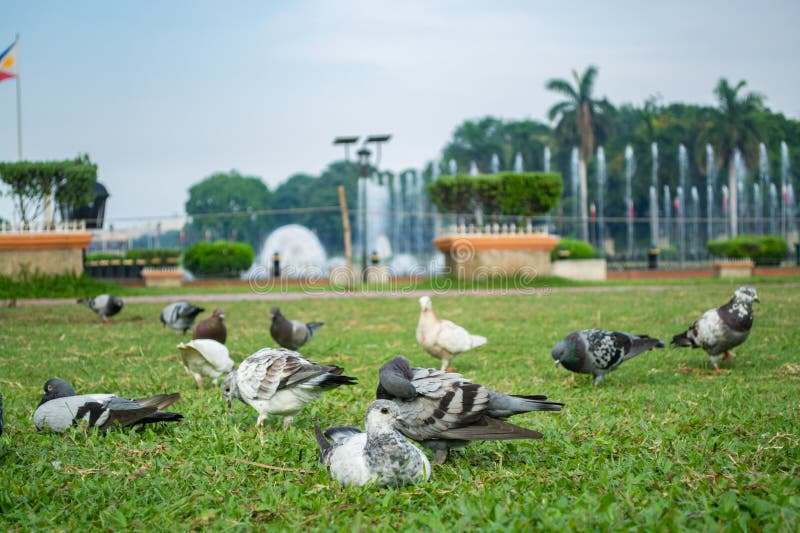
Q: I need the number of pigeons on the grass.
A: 12